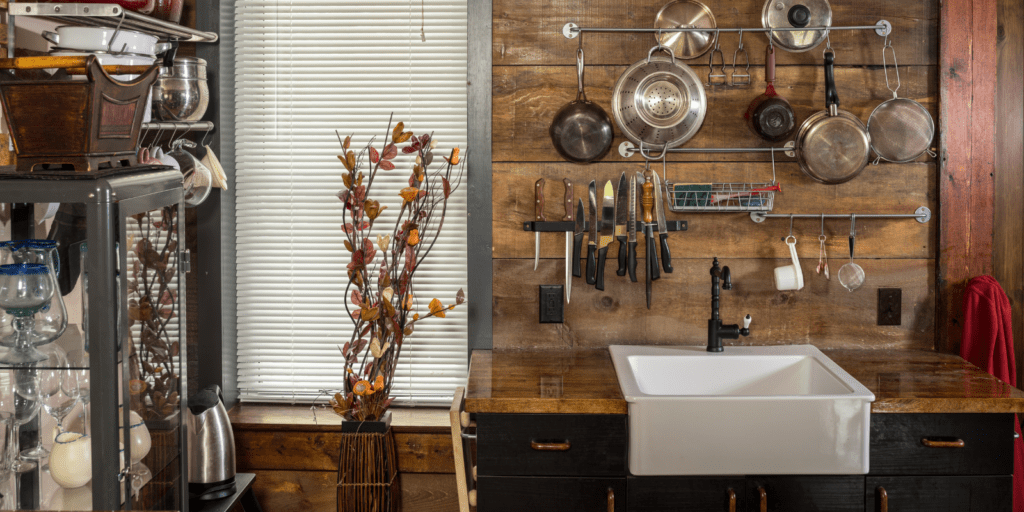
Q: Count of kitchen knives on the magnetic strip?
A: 9